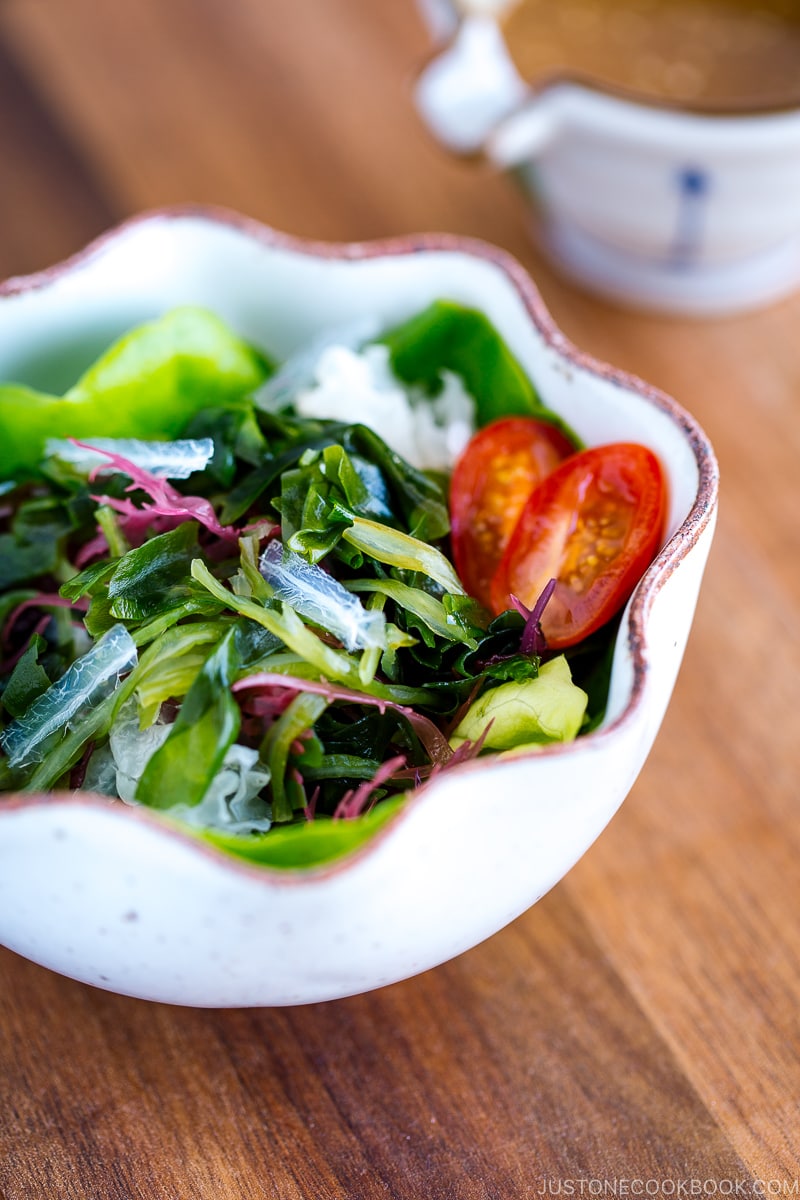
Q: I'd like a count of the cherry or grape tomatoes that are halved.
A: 2